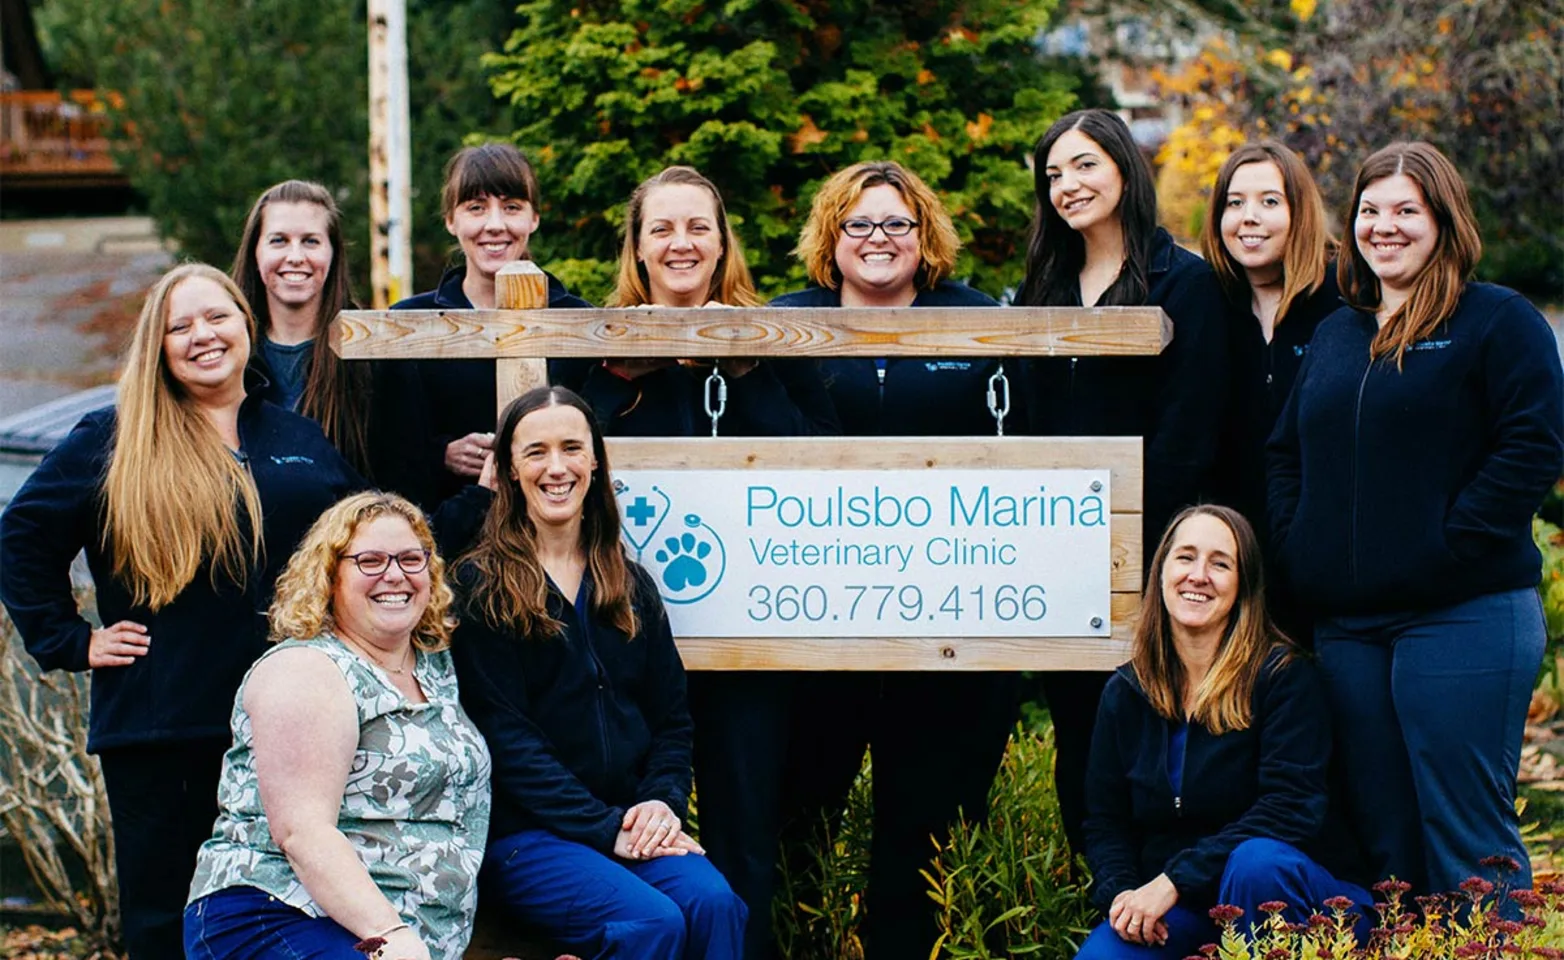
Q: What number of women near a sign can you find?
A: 11